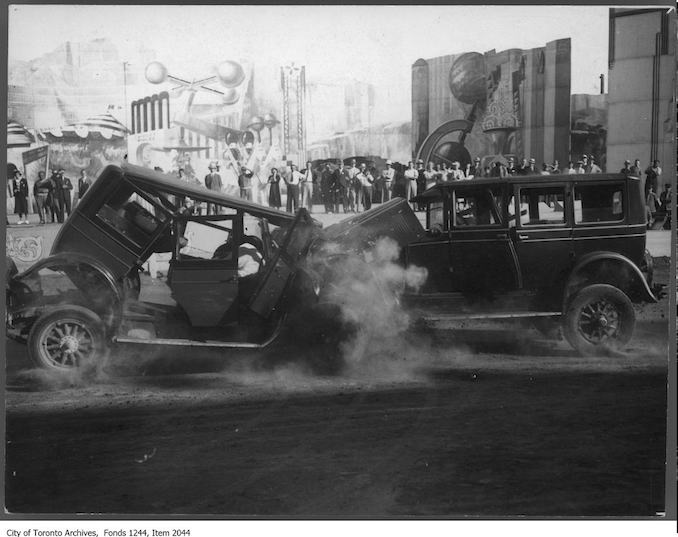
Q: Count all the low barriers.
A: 1